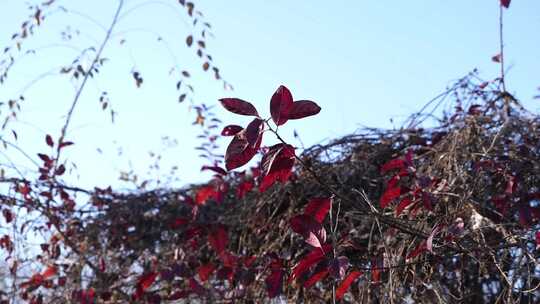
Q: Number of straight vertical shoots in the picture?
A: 1